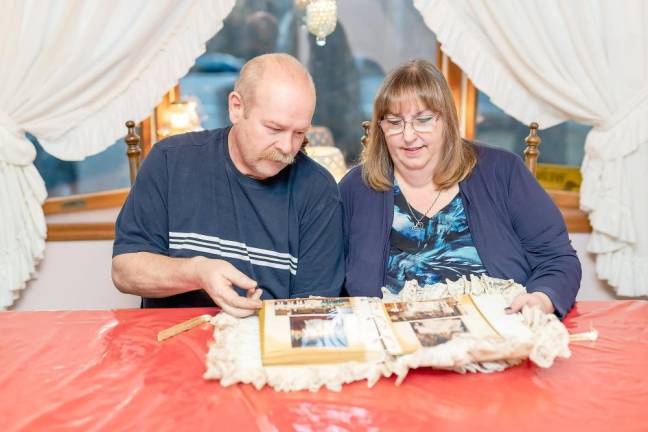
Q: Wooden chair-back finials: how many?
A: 3